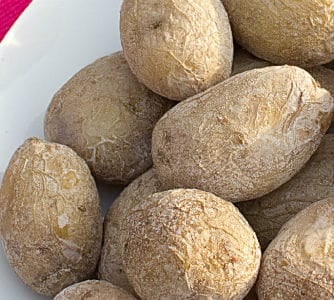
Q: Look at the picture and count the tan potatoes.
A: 11